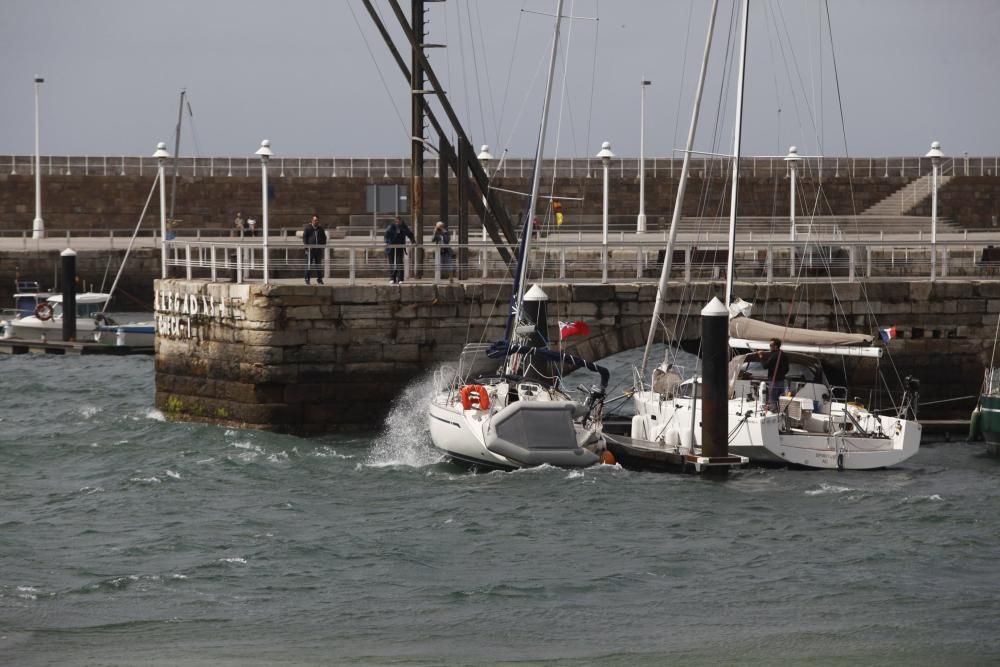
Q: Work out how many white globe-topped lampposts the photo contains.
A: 6